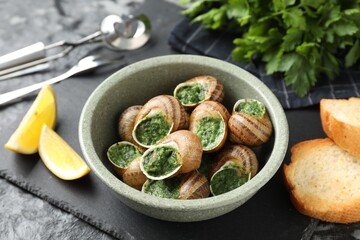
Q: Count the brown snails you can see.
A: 9